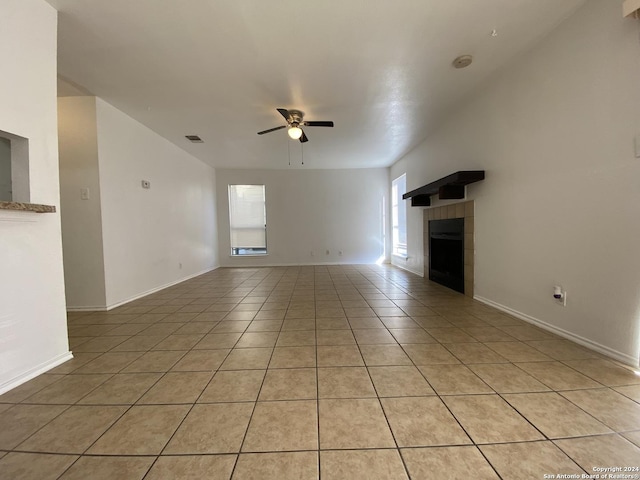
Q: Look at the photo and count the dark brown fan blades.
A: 4